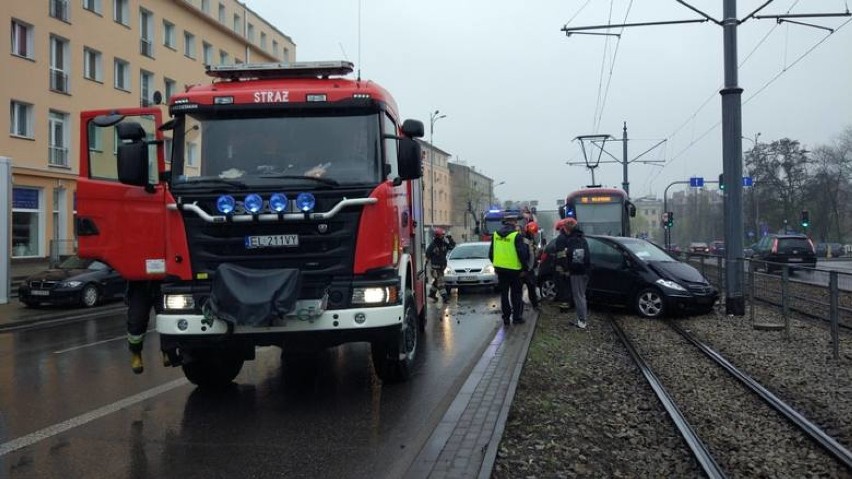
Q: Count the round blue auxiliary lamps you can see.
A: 4